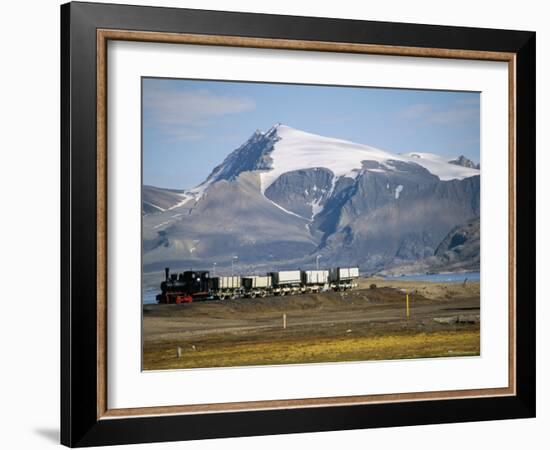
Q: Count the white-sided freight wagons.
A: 5